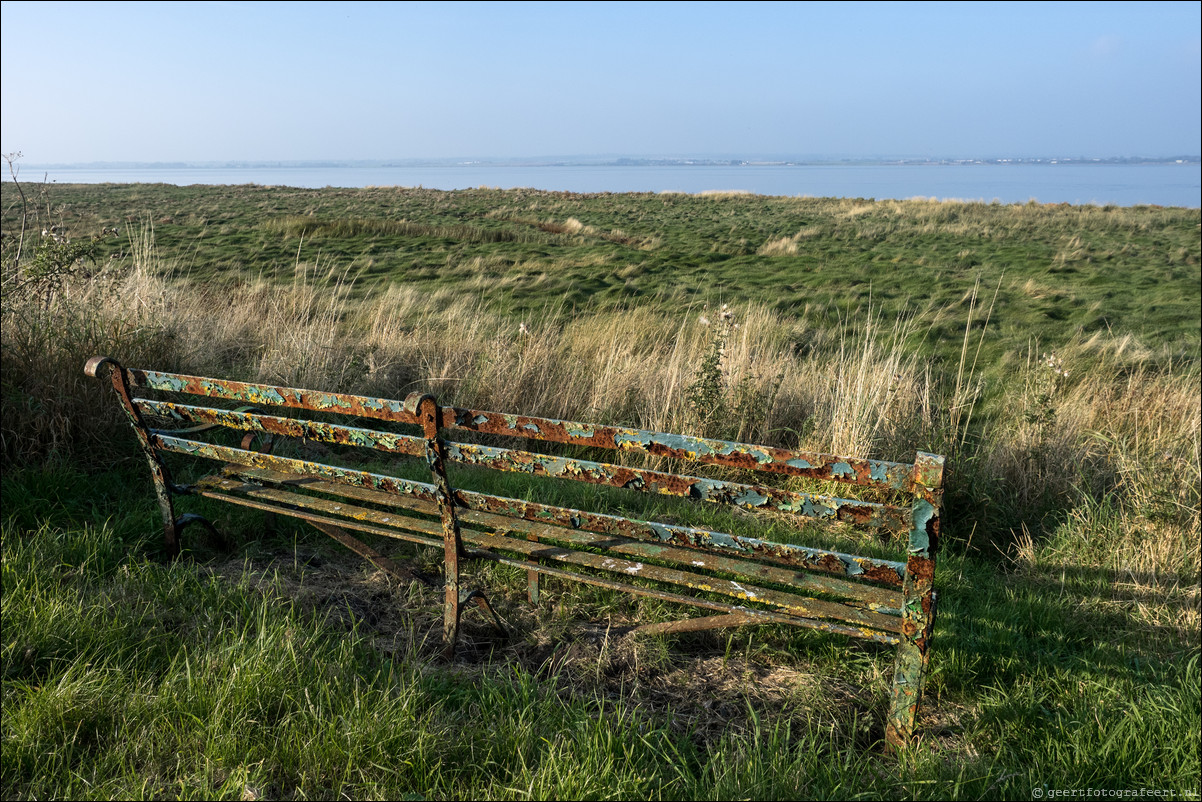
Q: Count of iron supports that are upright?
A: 3